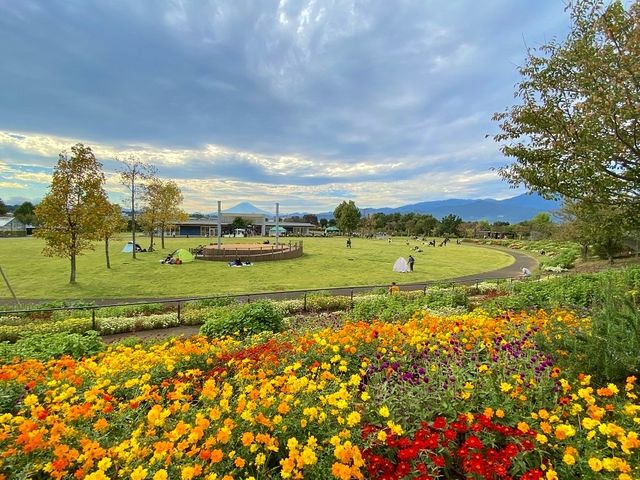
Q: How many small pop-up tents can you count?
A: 3